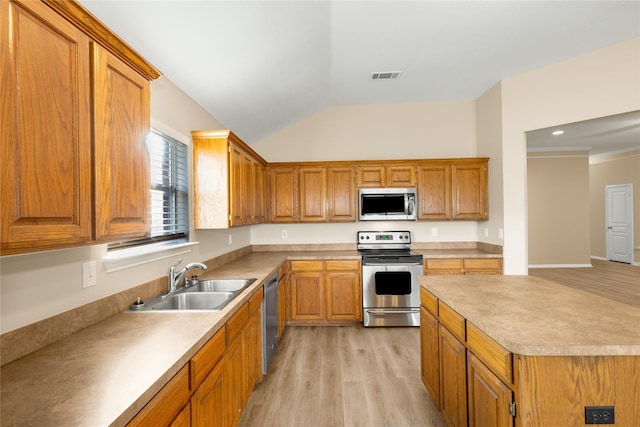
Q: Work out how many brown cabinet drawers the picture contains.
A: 12